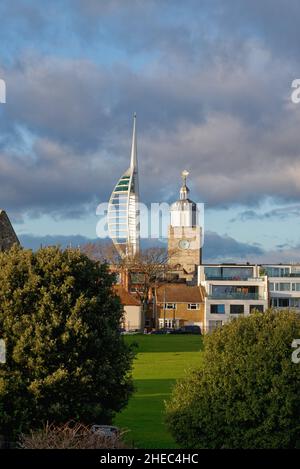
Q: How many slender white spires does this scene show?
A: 1